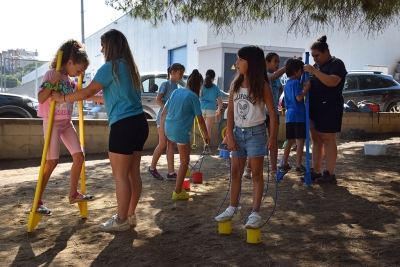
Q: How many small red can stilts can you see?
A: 2